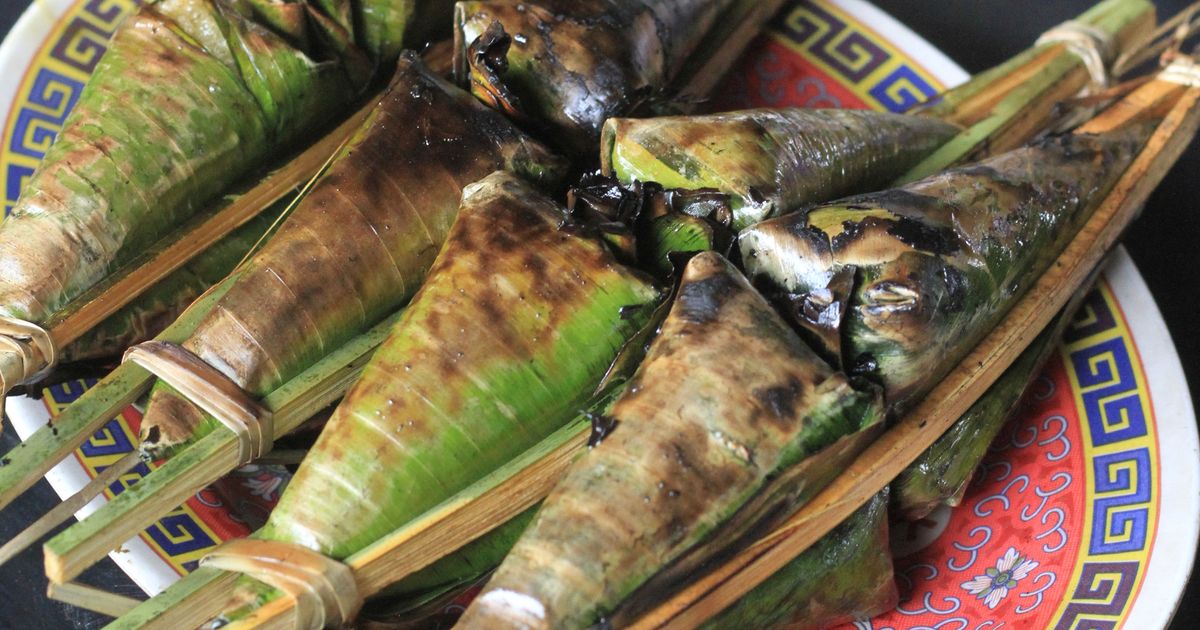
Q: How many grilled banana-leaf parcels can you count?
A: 7